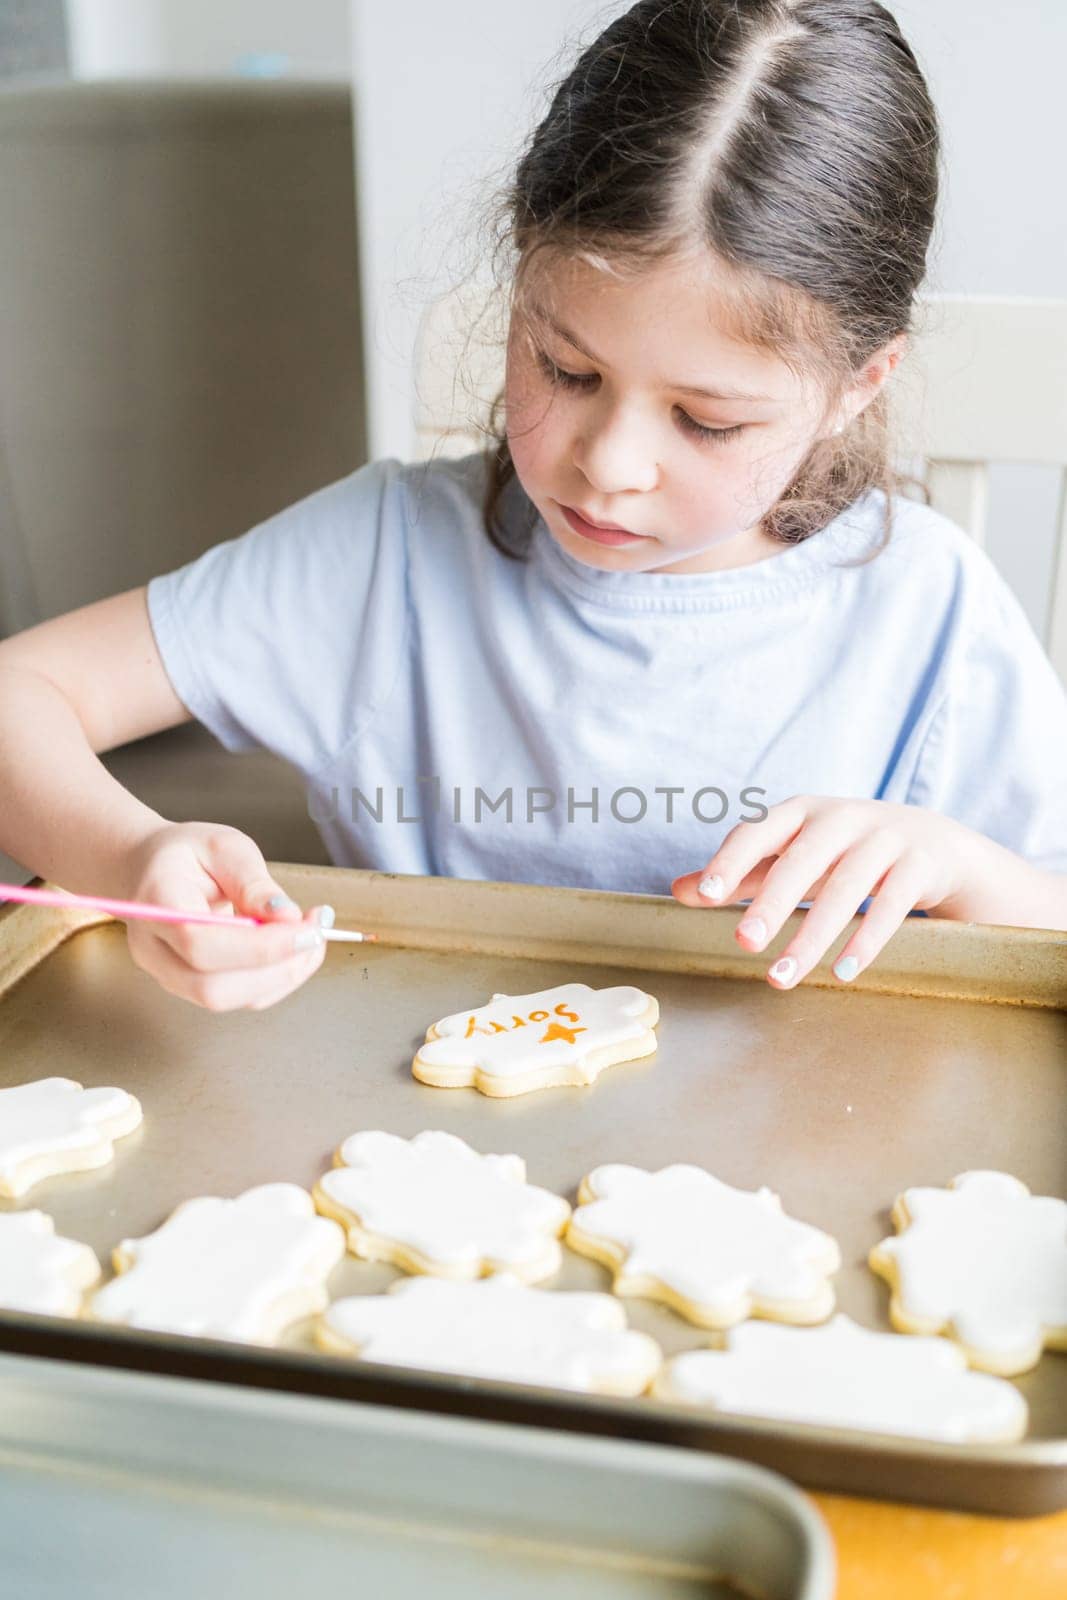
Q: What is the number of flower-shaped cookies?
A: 9